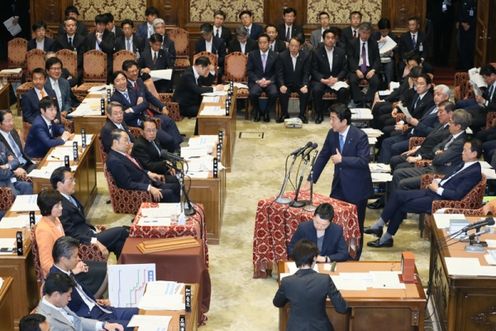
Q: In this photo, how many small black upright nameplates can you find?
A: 15